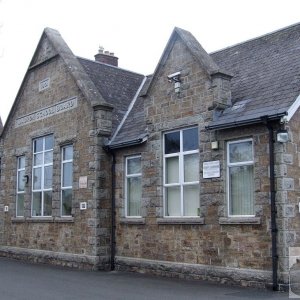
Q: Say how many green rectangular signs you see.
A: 0